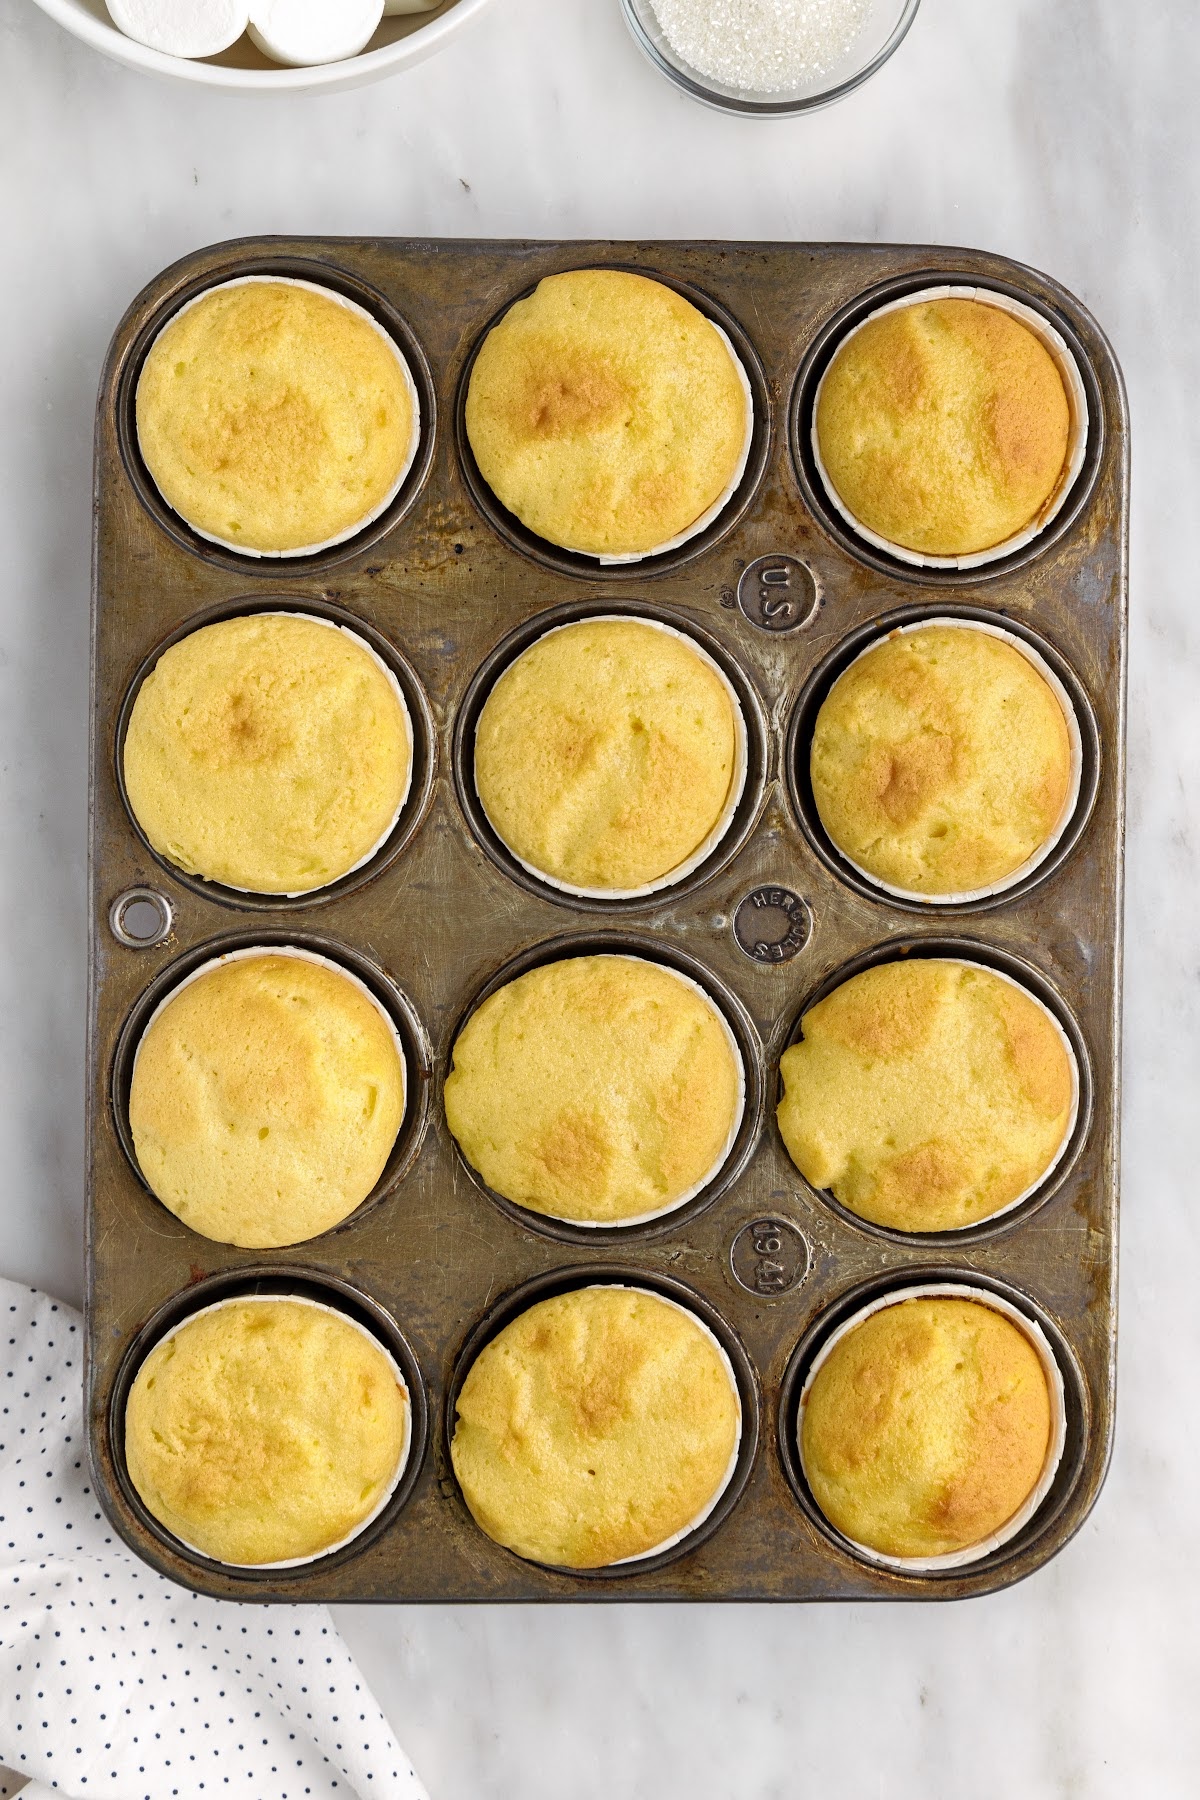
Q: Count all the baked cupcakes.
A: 12